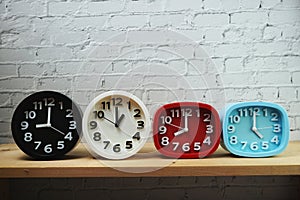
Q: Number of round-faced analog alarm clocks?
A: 2